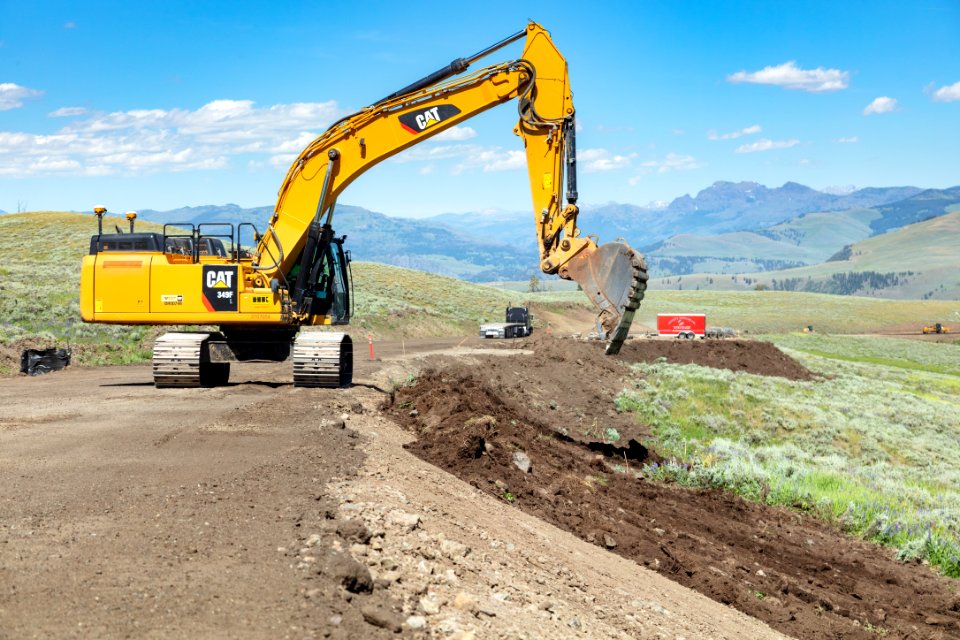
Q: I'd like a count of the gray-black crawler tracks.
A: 2